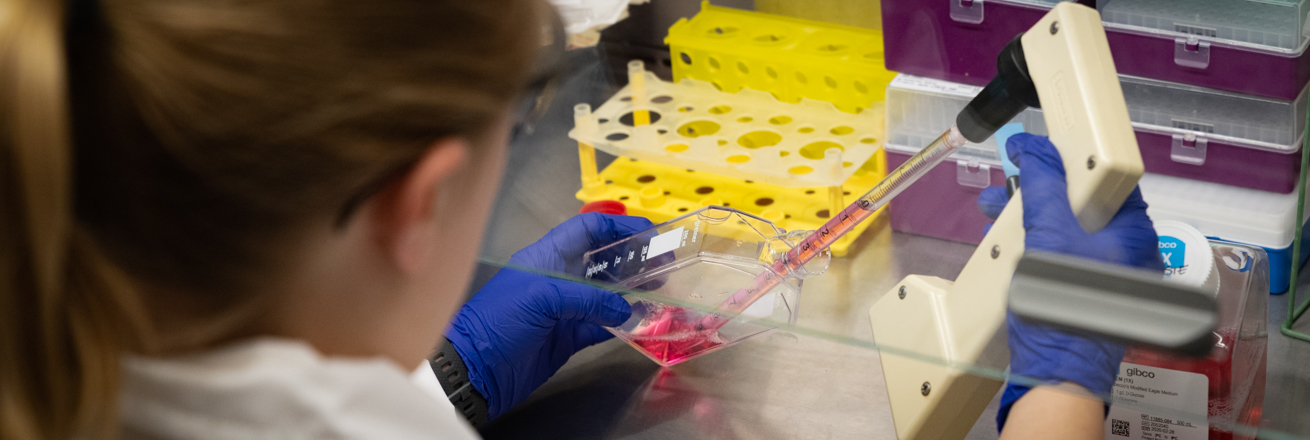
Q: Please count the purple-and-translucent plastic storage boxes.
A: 4